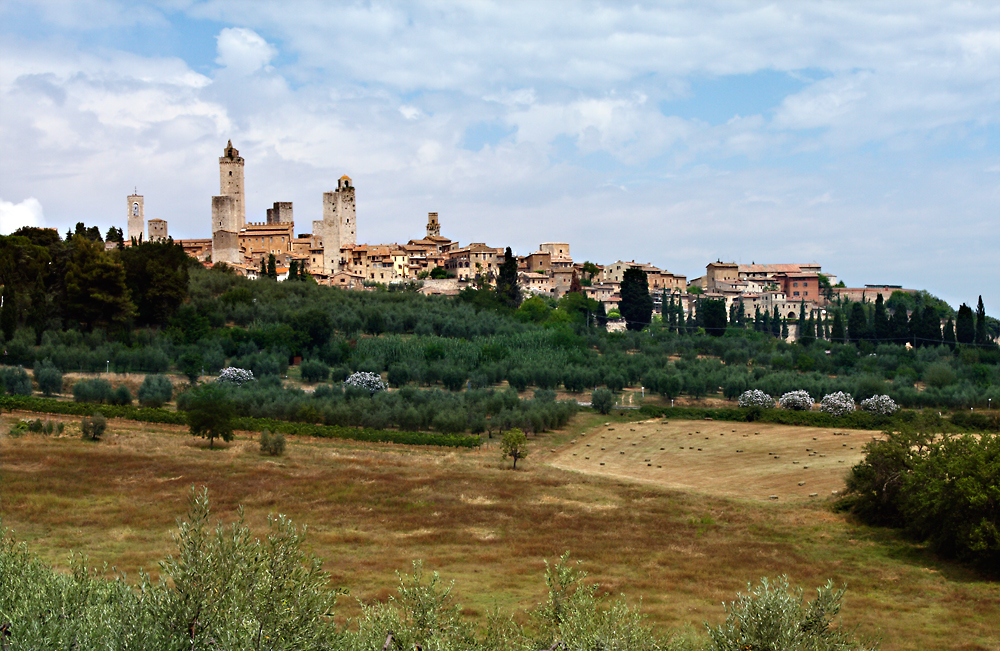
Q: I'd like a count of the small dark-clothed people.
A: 0